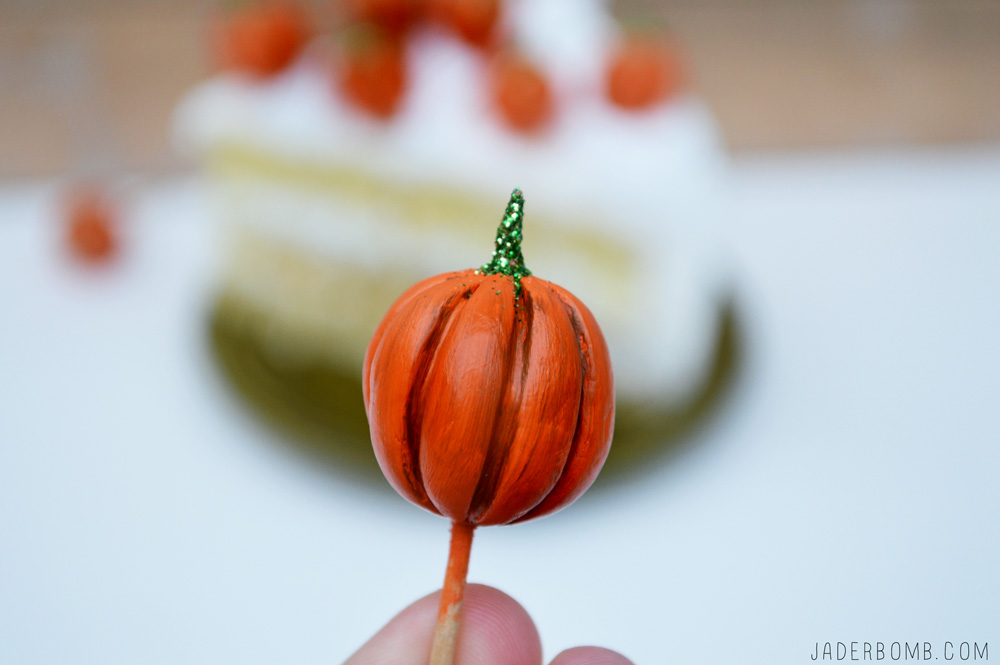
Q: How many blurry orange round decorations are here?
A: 7